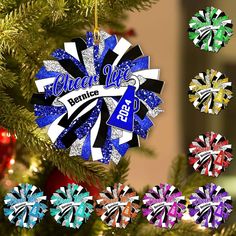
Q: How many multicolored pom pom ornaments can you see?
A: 9